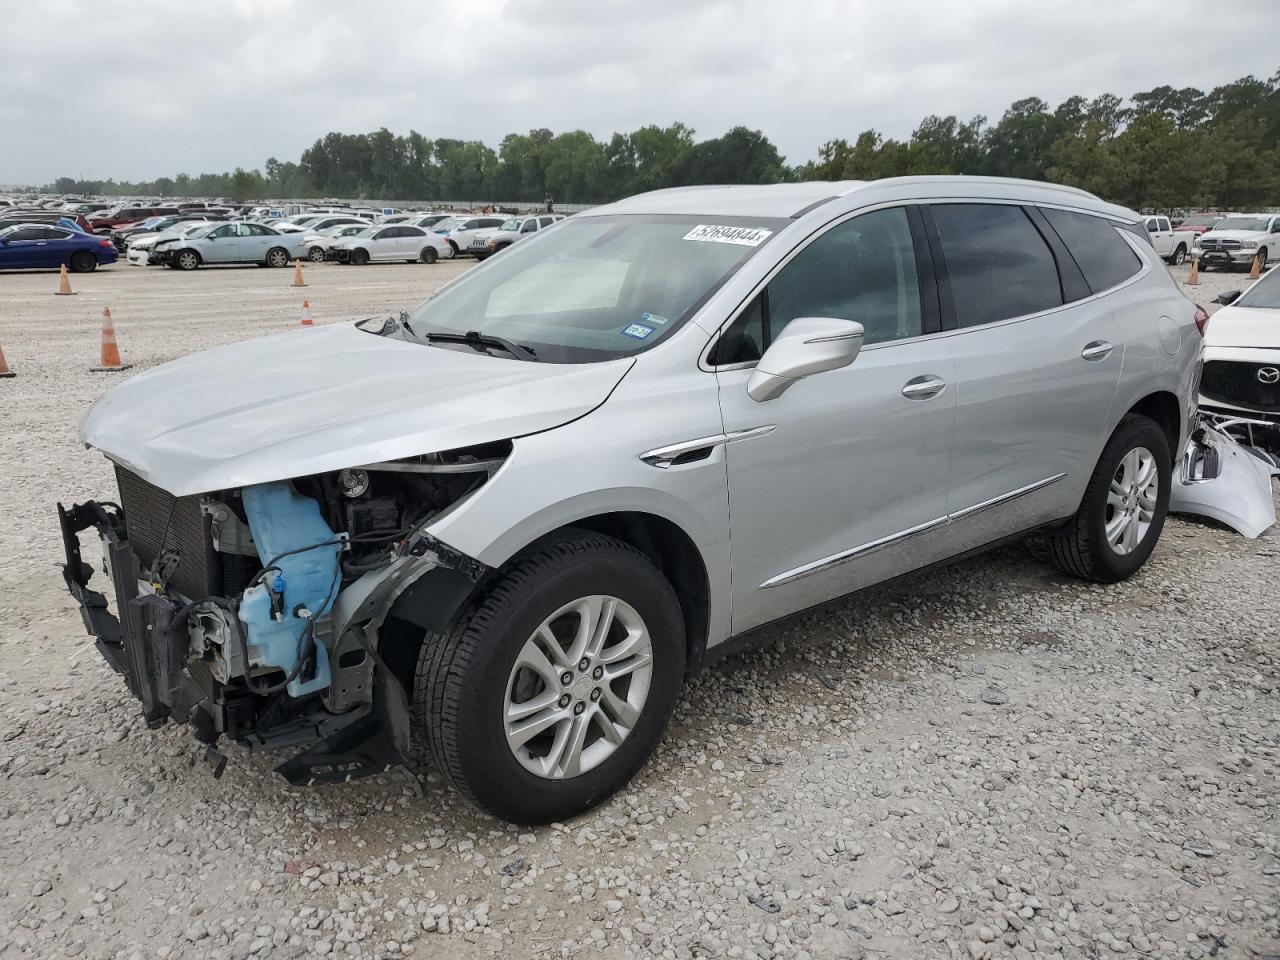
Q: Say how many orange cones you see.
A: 7